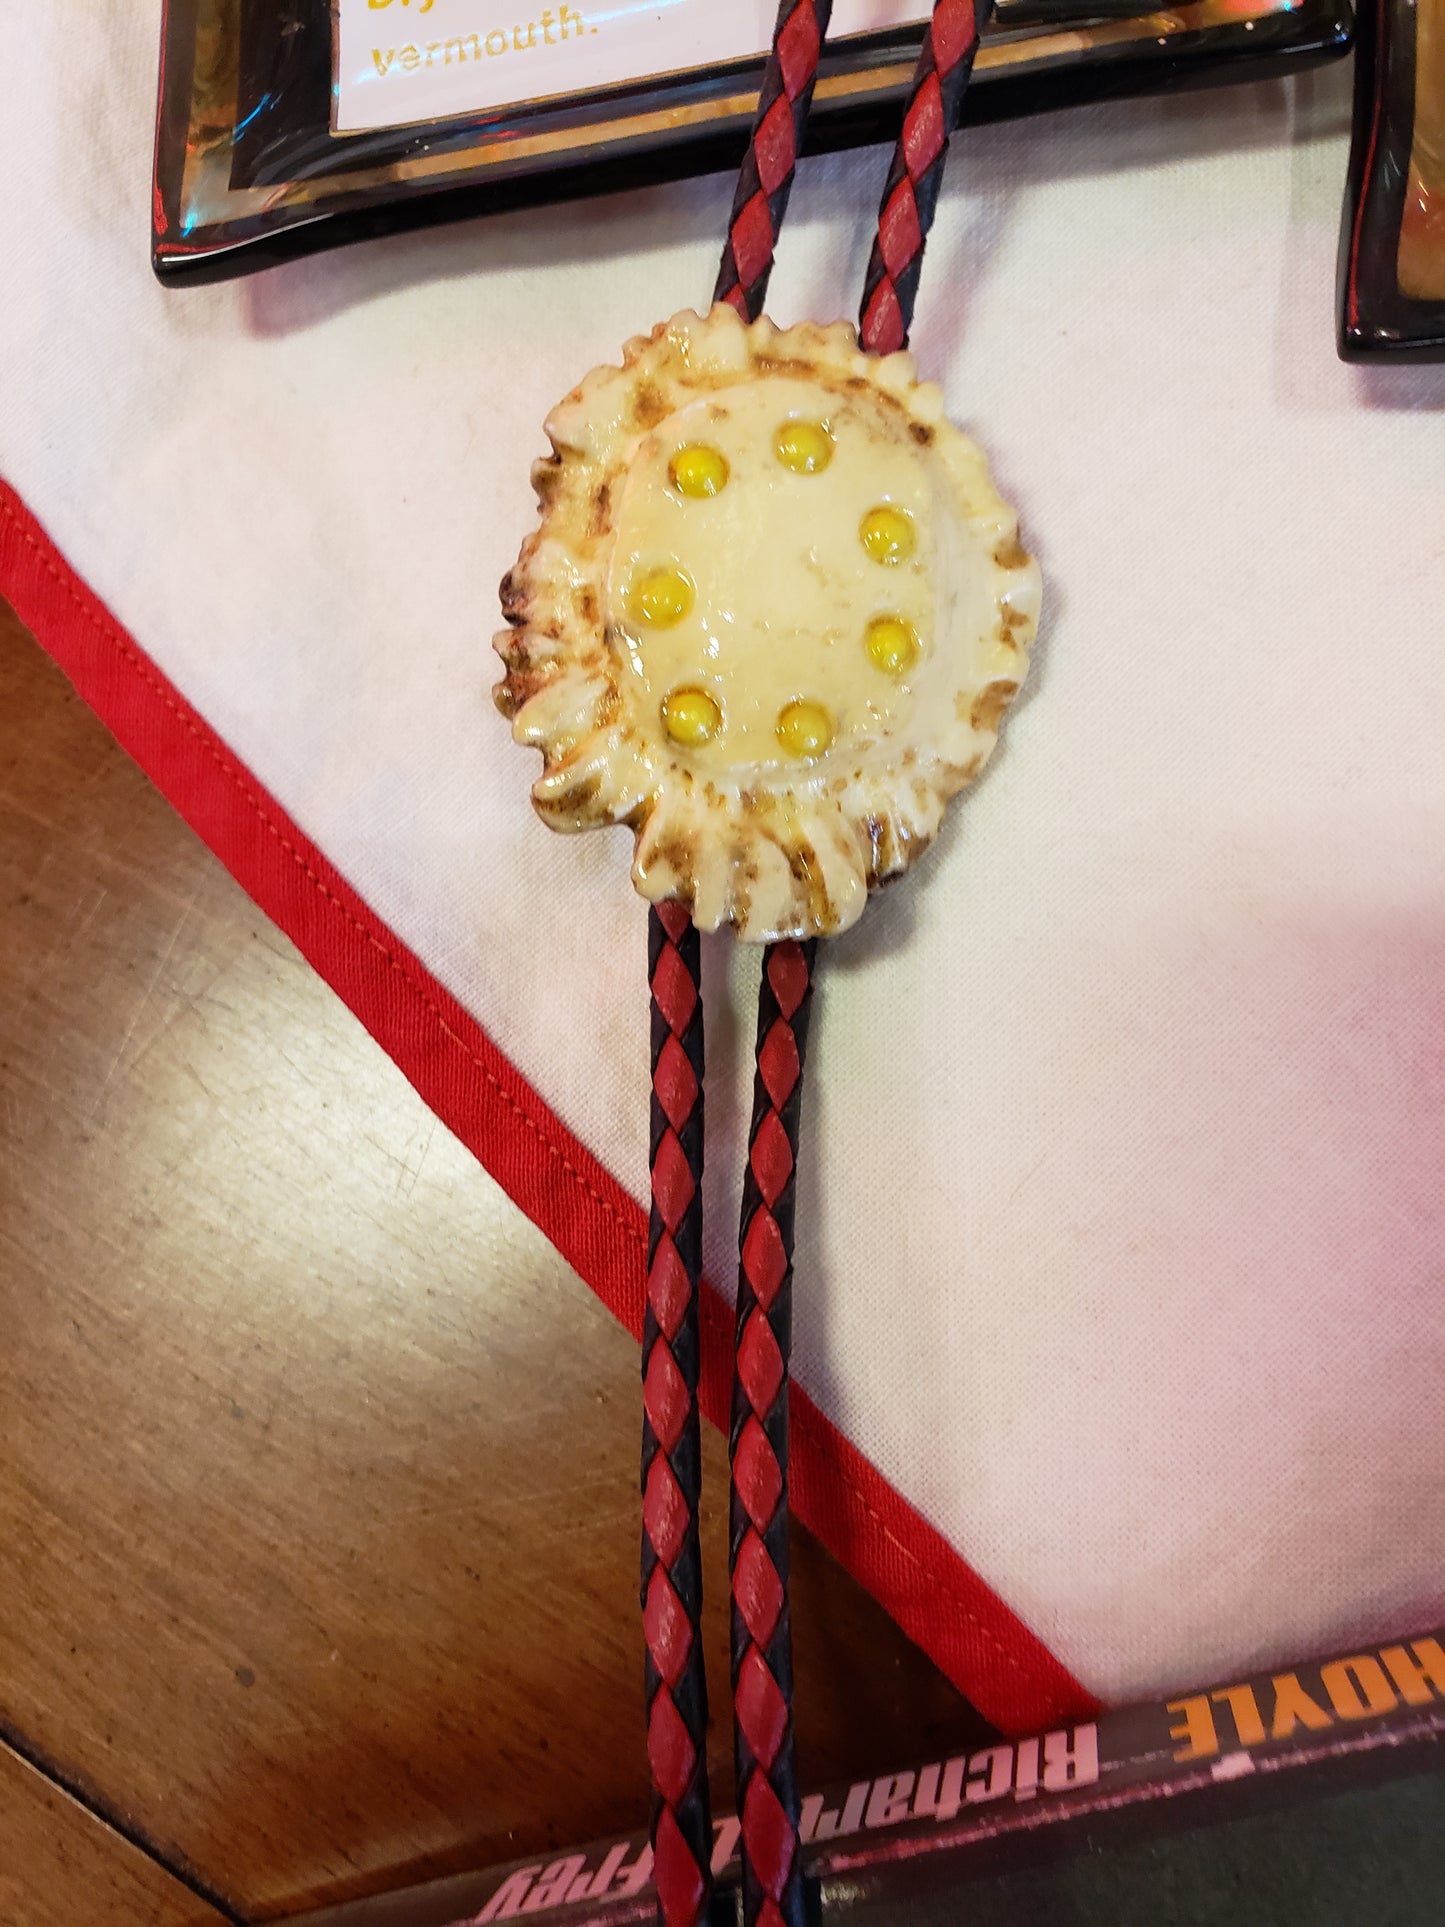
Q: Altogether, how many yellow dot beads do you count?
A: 7